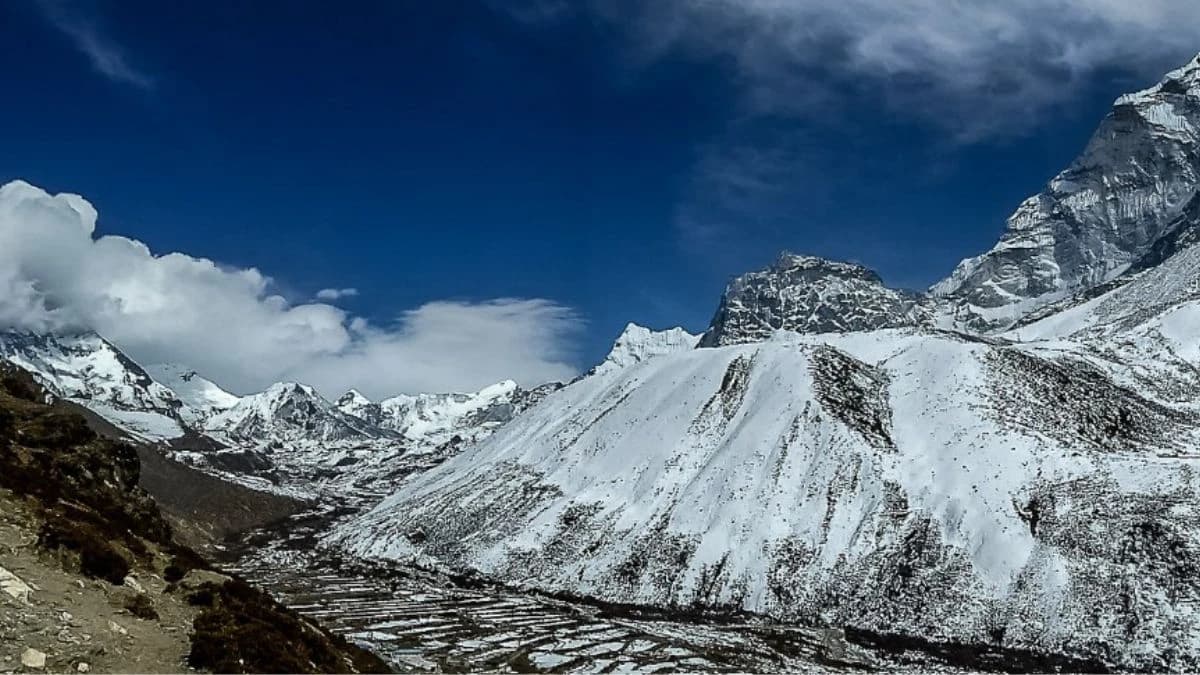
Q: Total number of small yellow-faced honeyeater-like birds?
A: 0